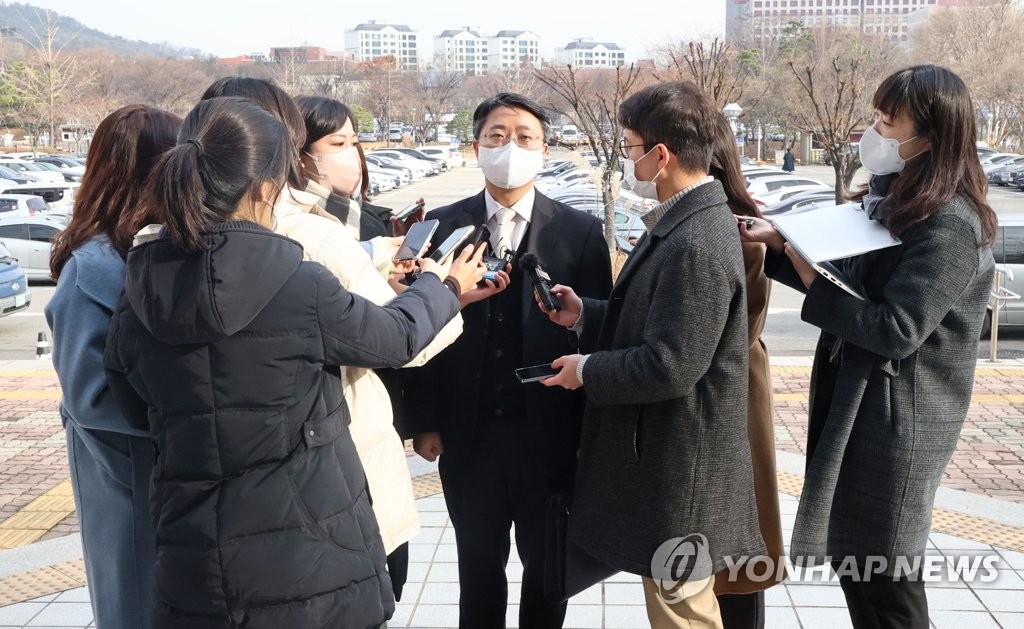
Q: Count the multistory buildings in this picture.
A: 5